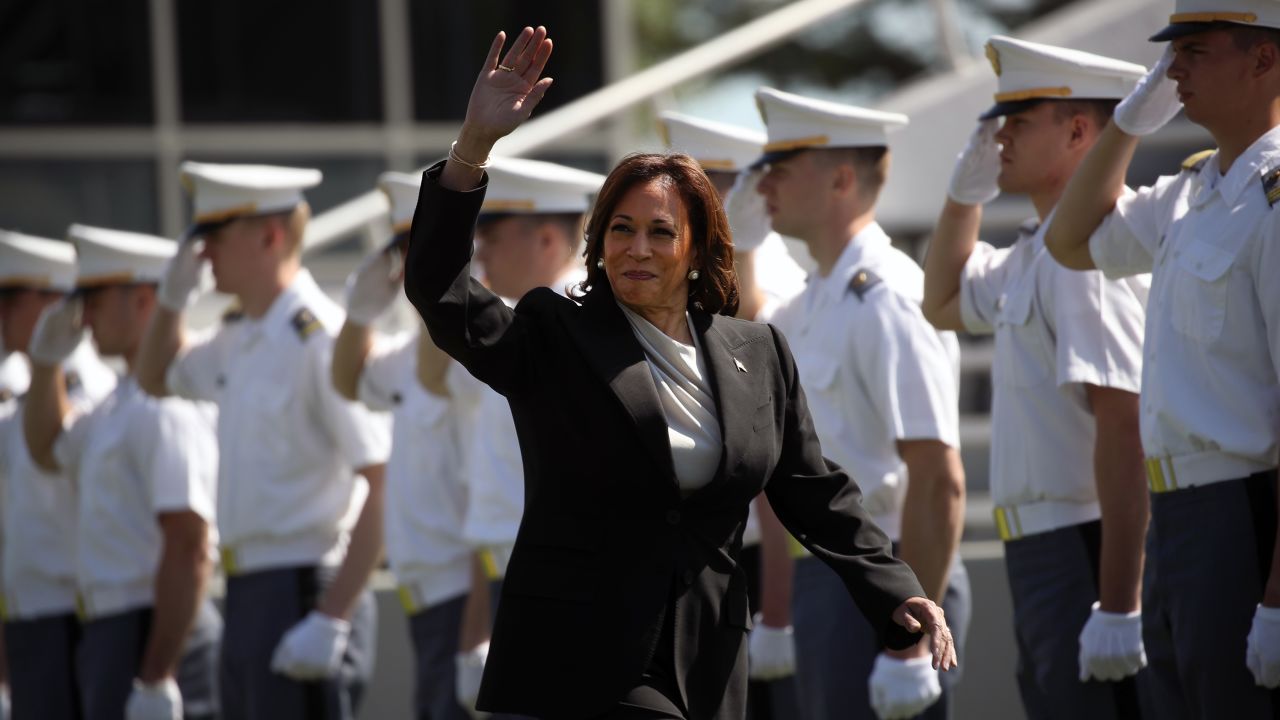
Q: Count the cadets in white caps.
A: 9